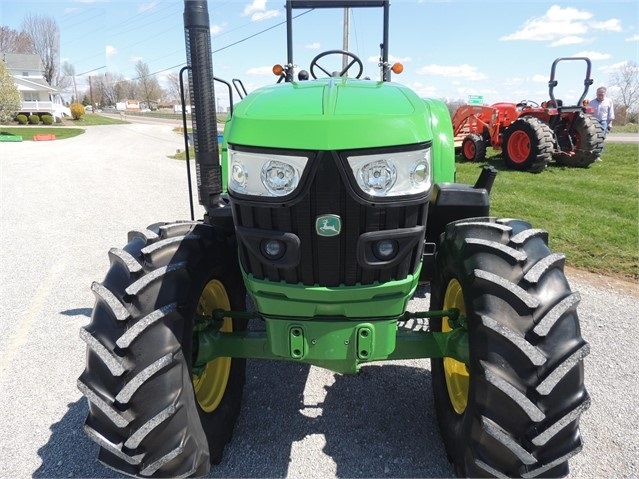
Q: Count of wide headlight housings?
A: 2